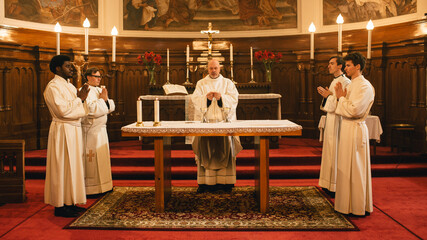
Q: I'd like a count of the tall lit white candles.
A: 6